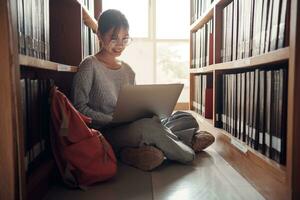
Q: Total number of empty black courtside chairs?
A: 0